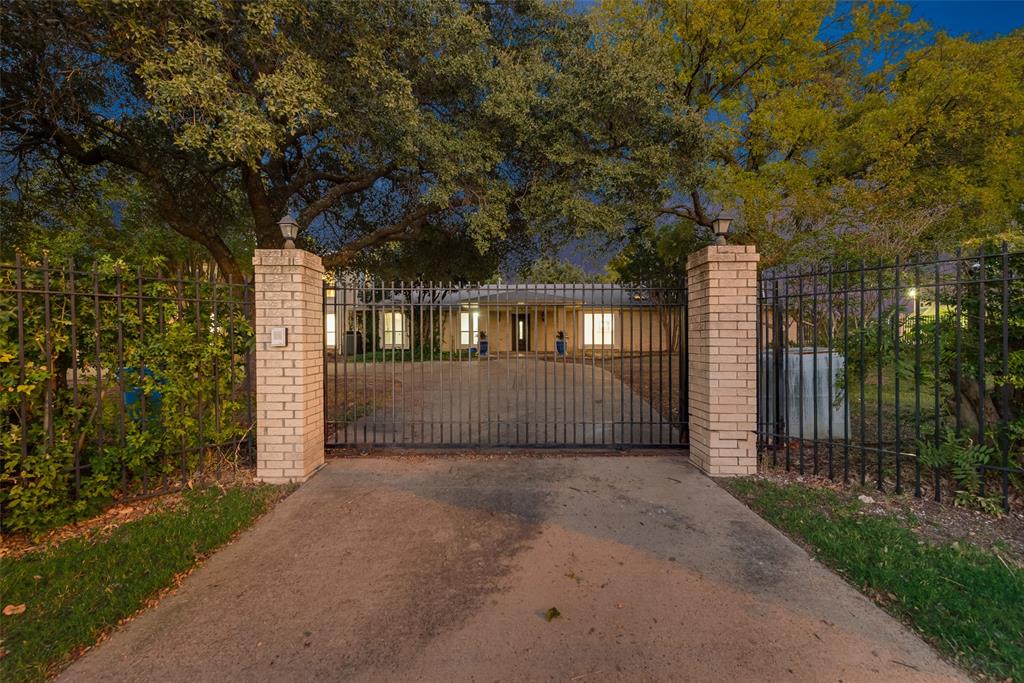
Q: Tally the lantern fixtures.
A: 2